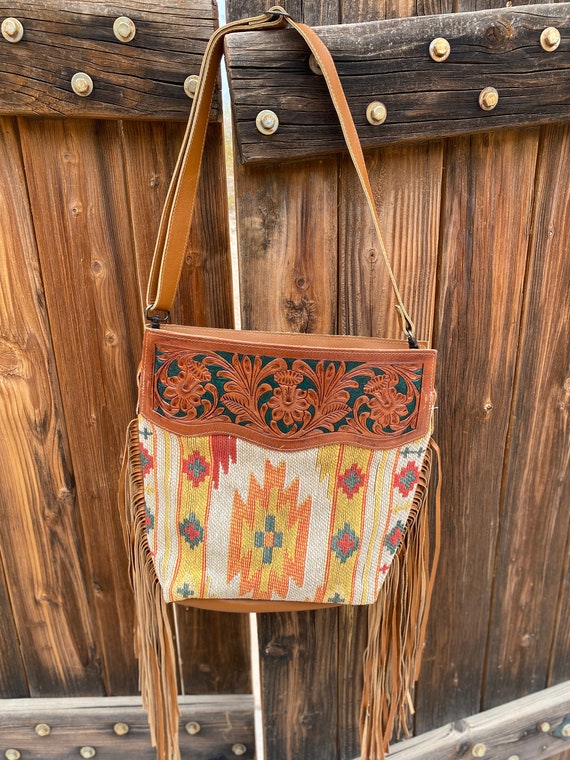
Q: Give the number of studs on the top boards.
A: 10